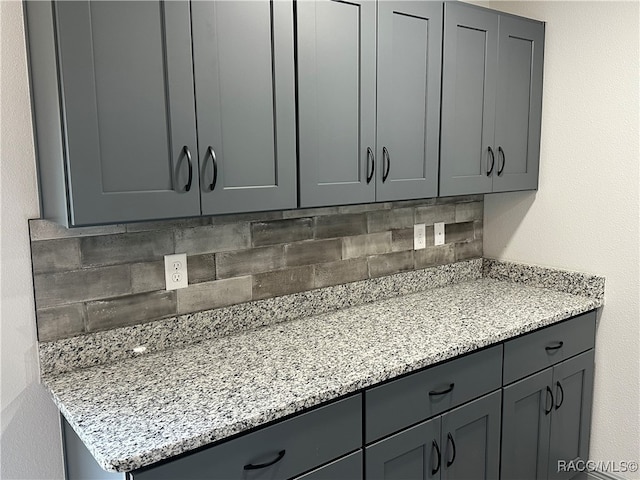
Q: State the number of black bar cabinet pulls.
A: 13